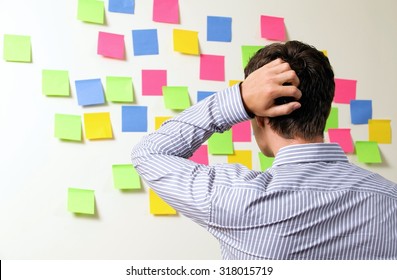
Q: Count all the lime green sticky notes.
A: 13